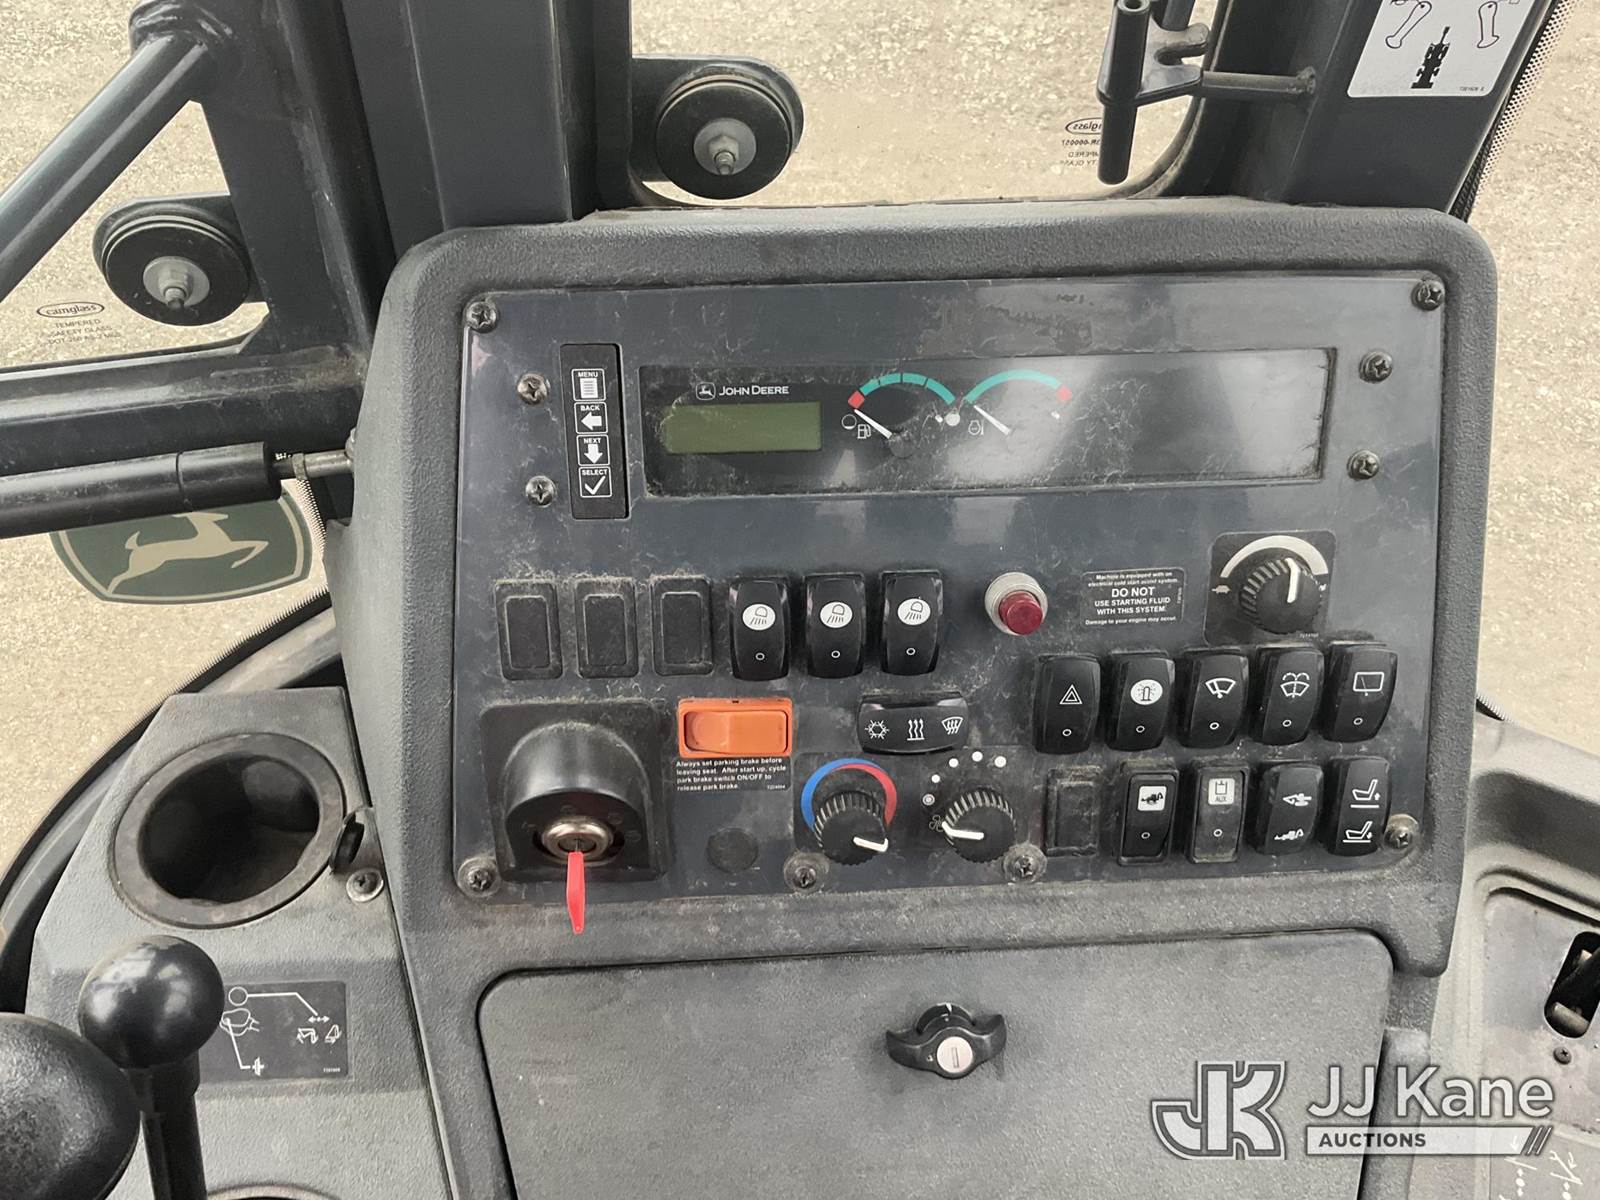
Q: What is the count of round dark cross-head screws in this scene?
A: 12